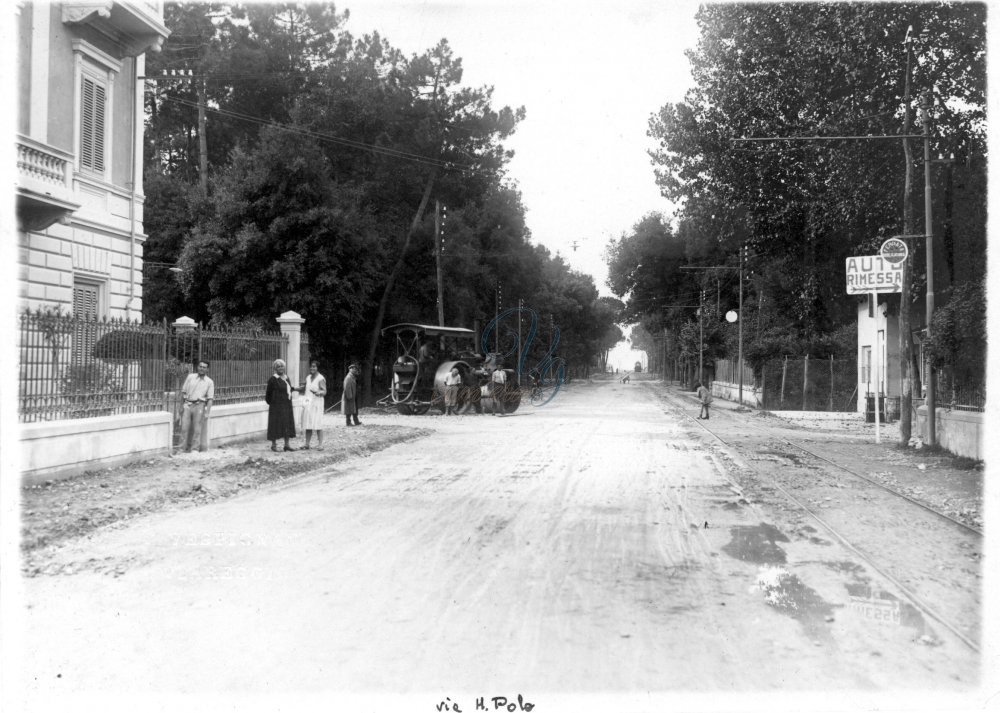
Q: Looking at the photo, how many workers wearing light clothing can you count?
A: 2